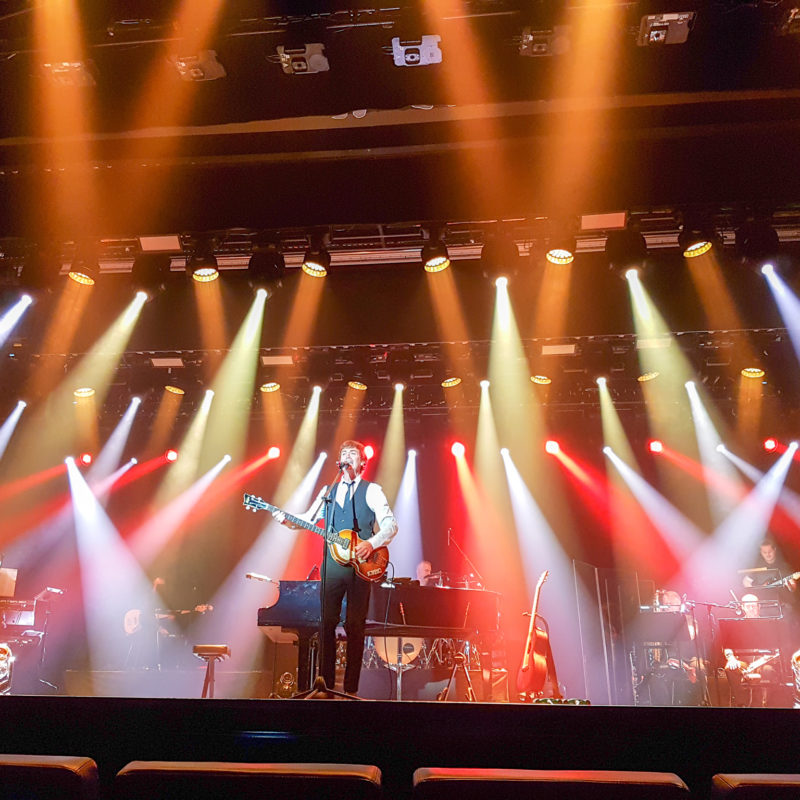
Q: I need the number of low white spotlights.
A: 9